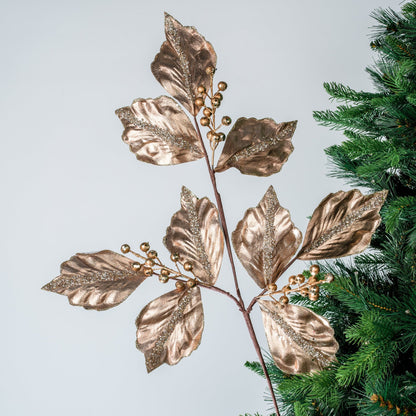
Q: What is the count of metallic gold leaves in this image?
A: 9